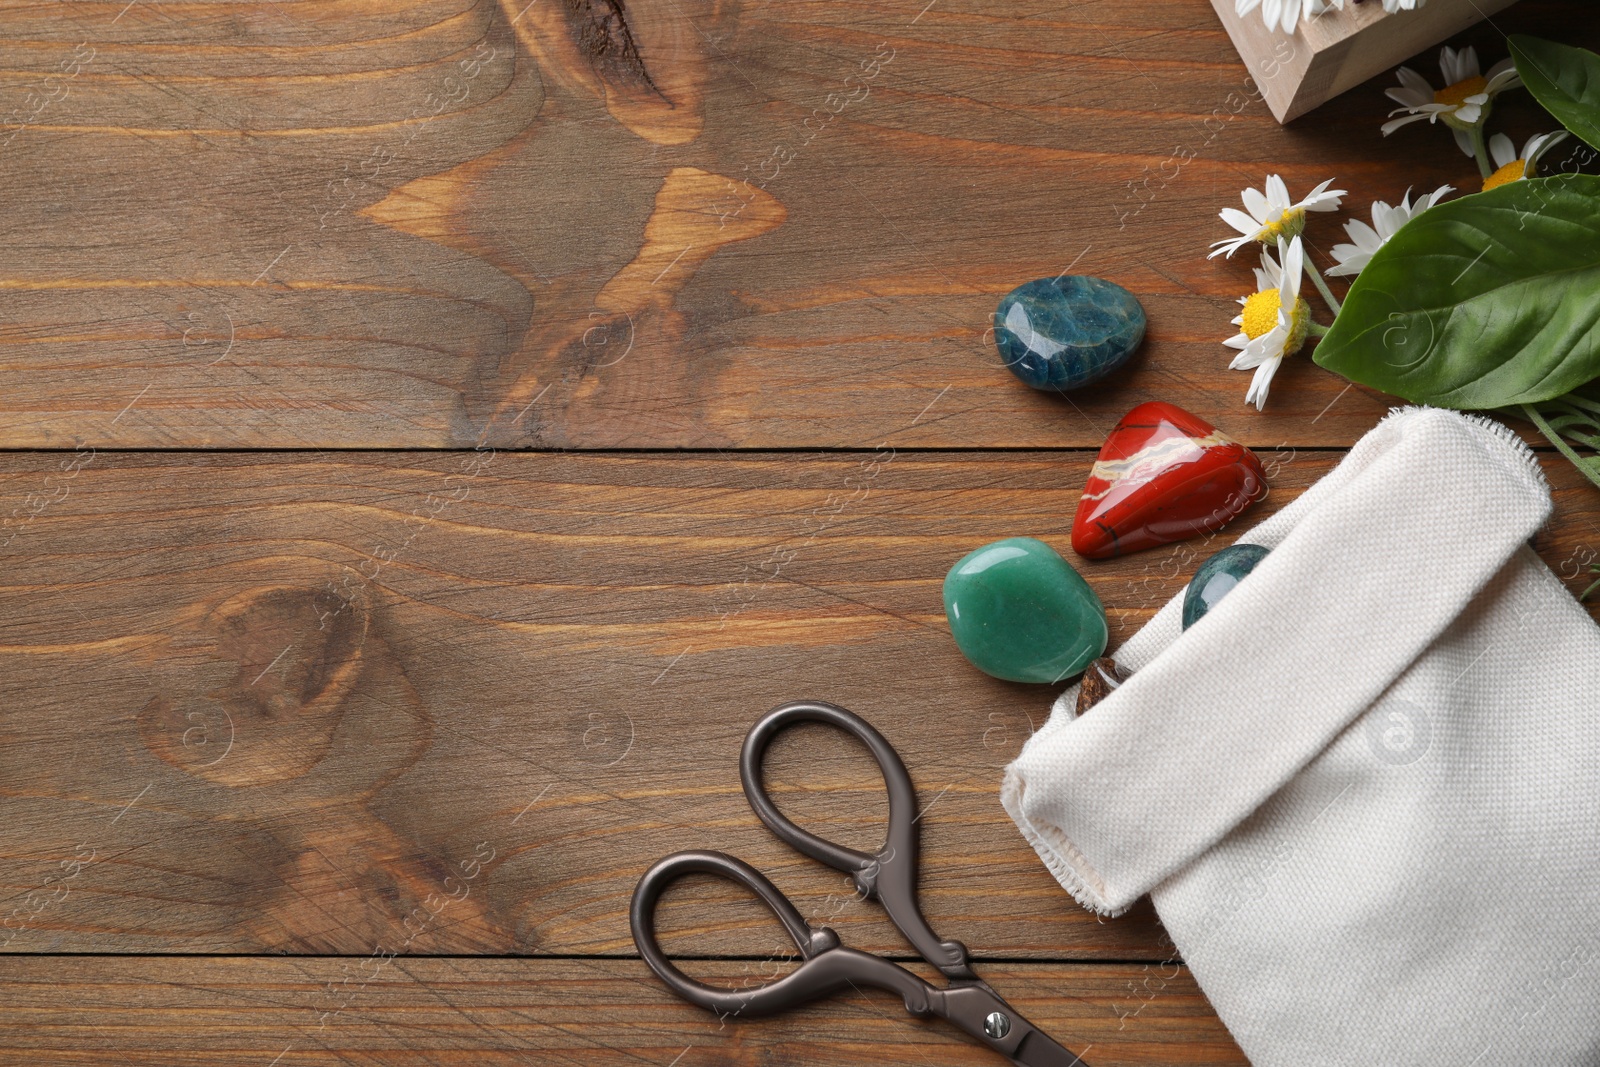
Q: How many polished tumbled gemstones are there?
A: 5